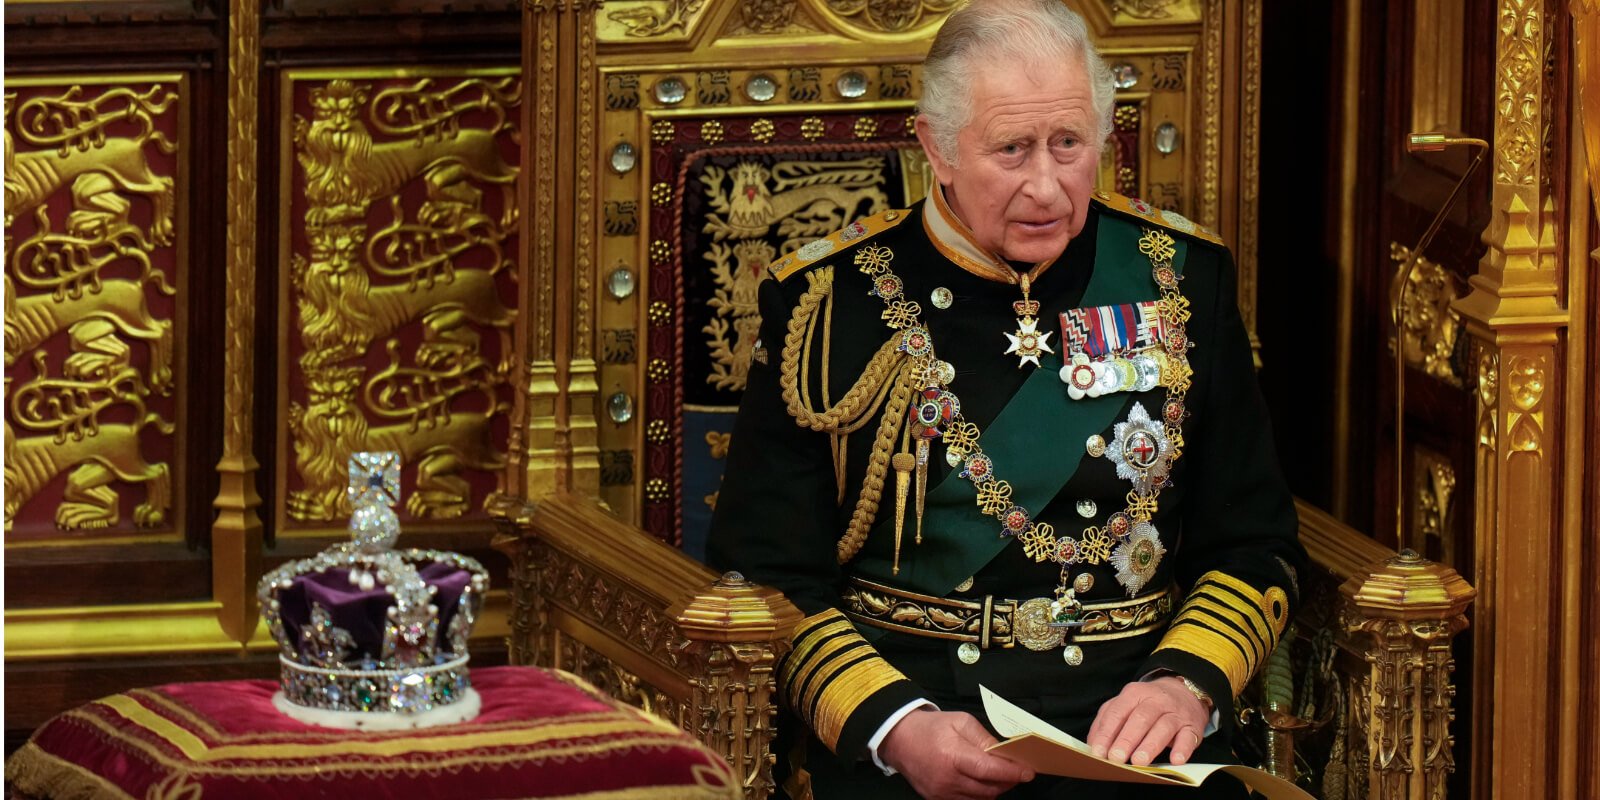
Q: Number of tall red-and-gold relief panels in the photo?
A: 2